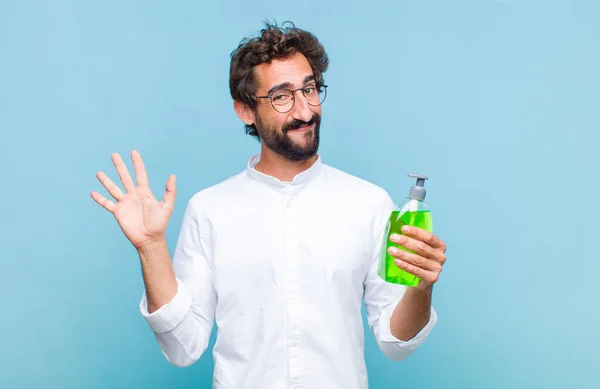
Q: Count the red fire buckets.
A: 0